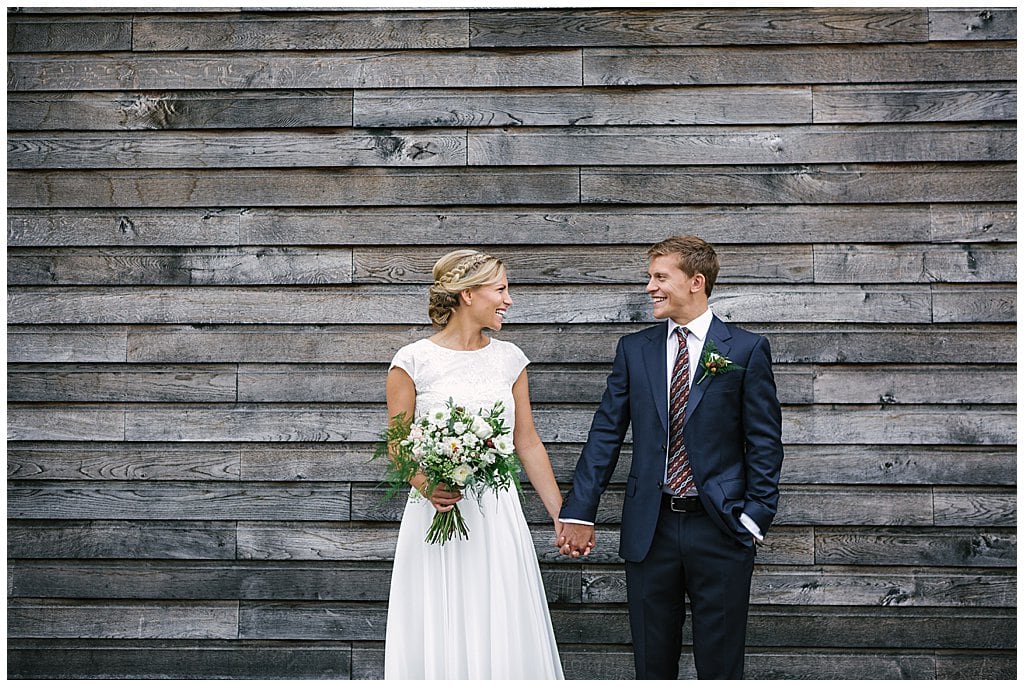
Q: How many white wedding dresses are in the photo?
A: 1